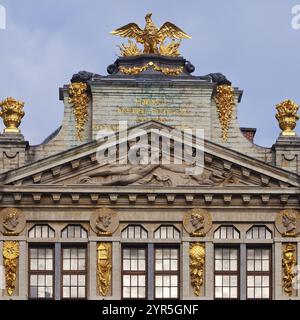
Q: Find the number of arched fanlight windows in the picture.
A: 6